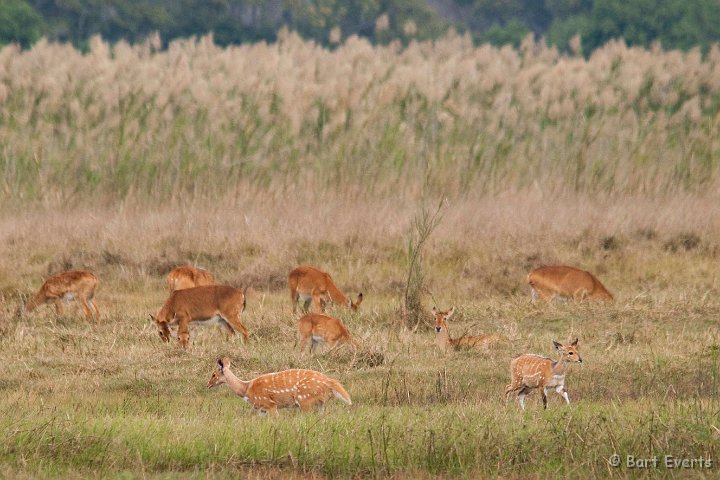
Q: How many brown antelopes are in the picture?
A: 9